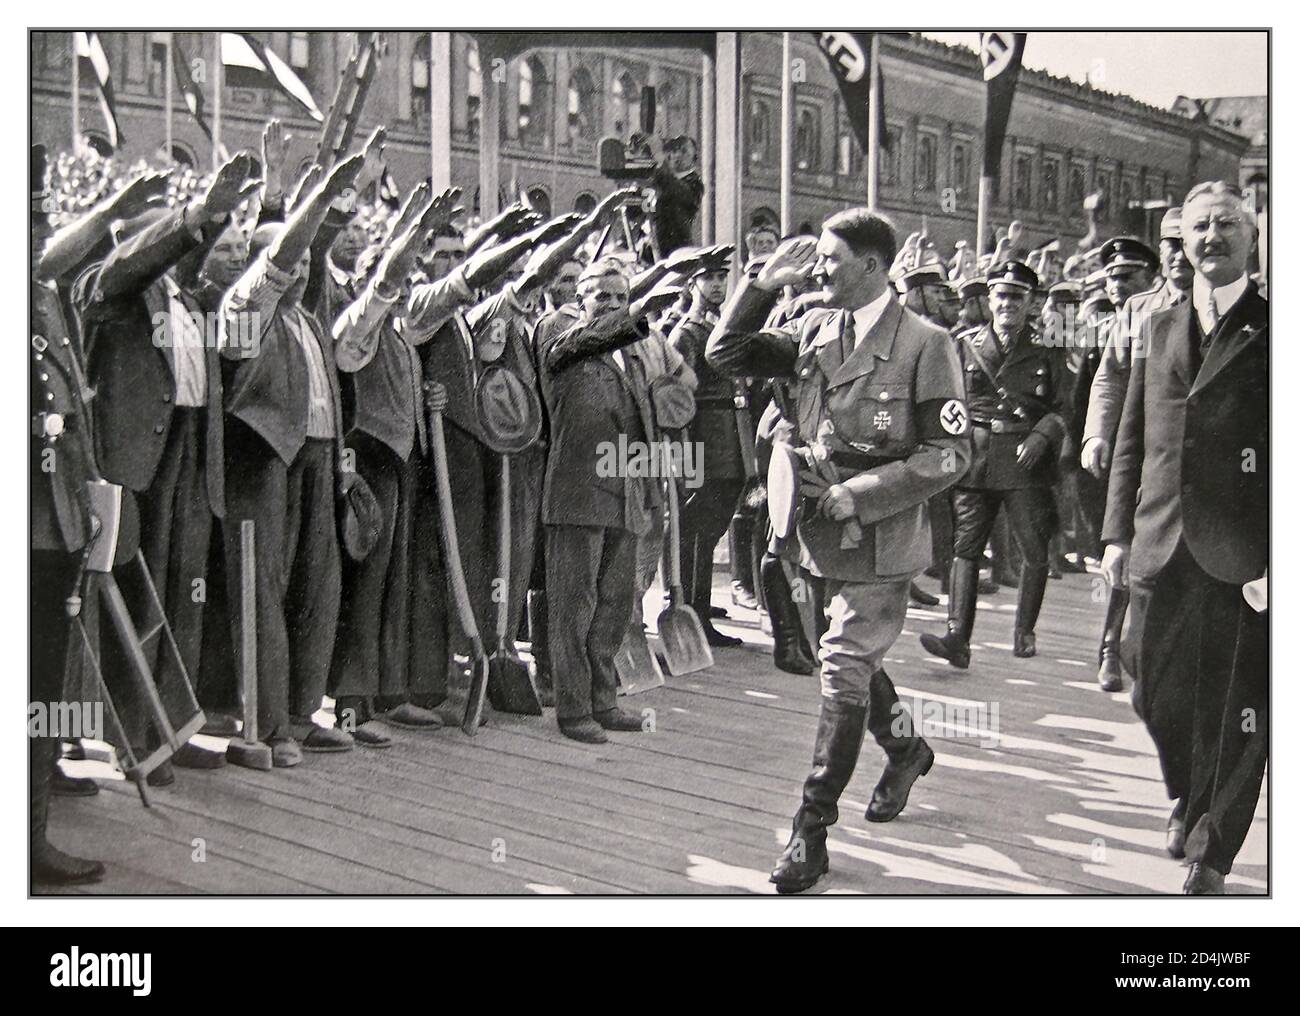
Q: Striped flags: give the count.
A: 2